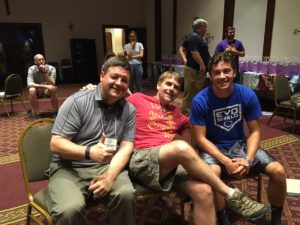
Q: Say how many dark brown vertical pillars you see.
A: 4